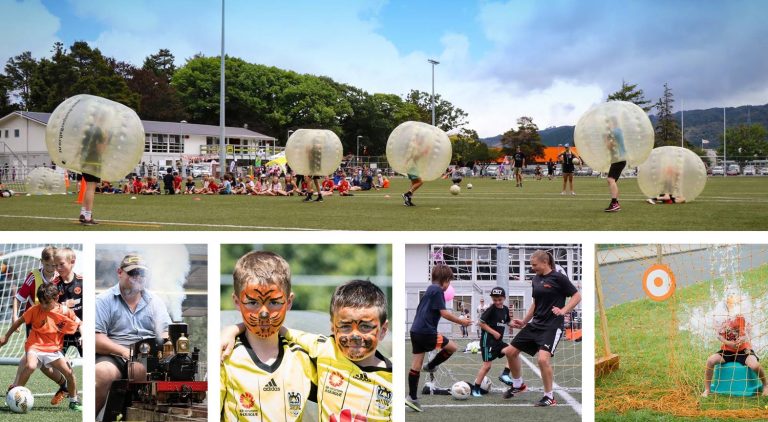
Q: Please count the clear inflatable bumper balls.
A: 6